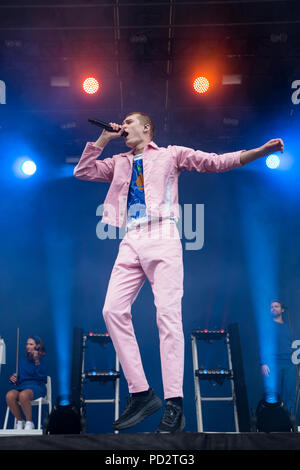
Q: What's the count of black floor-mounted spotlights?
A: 2